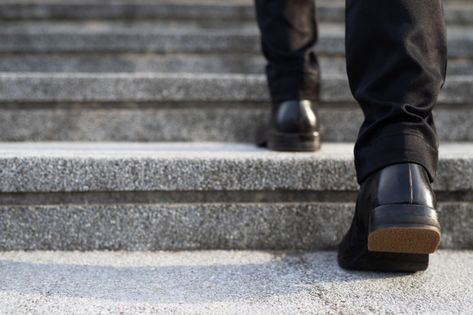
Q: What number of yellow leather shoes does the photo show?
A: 0